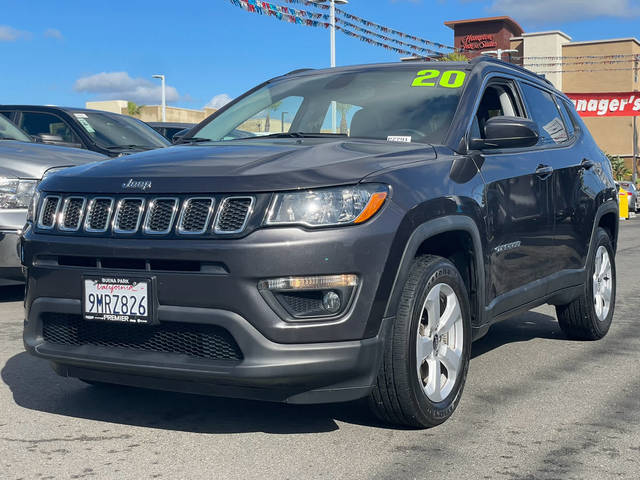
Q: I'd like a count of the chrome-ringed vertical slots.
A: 7